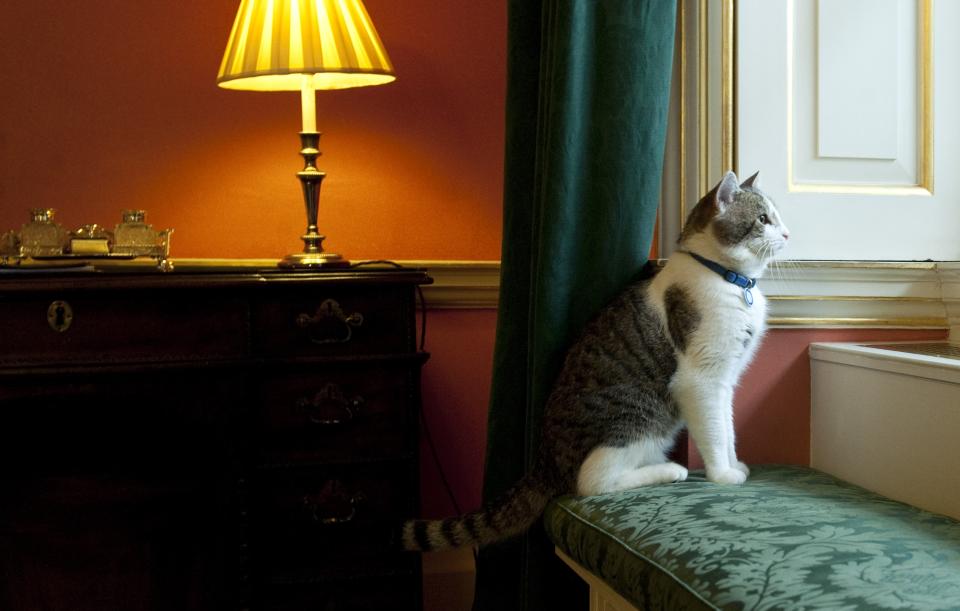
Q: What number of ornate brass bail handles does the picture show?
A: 3